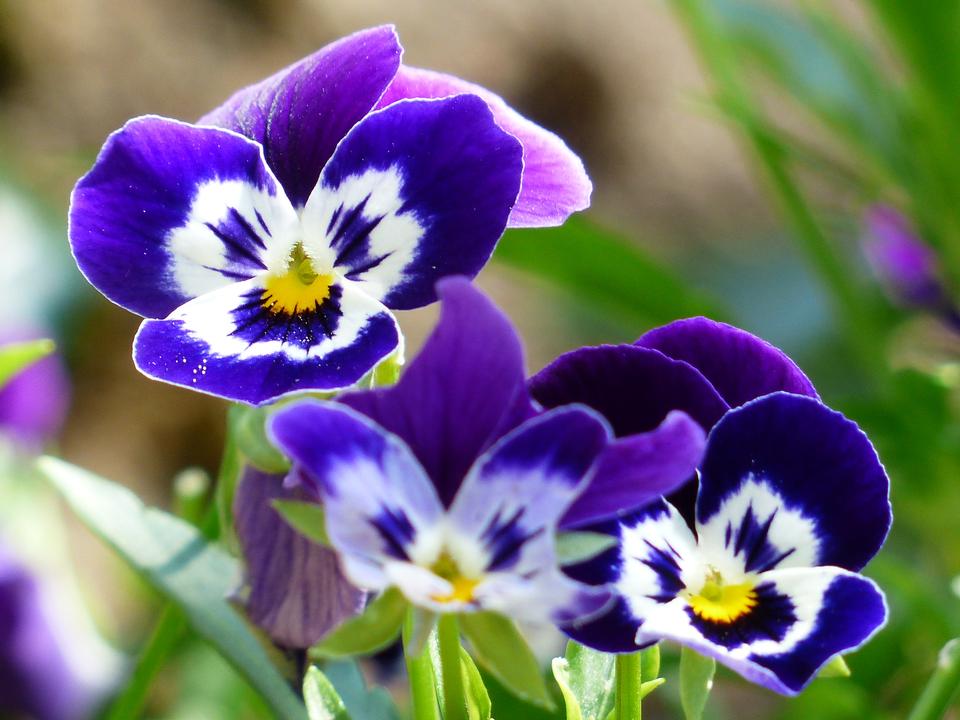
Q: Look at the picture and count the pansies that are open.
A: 3